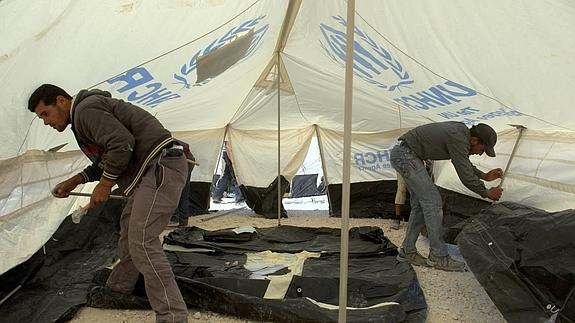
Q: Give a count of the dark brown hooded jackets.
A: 1